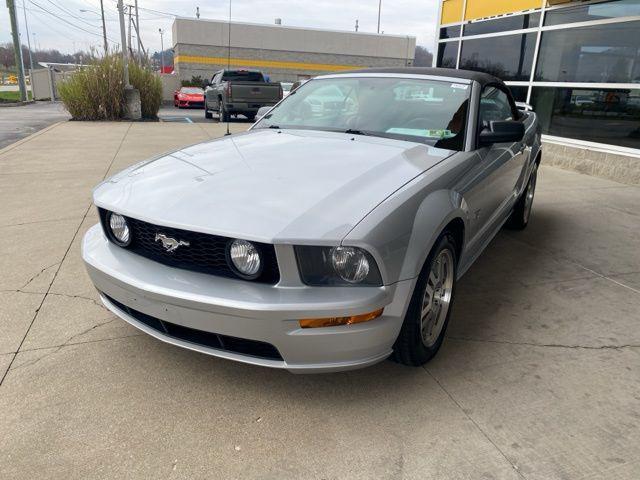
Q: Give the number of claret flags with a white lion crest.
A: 0